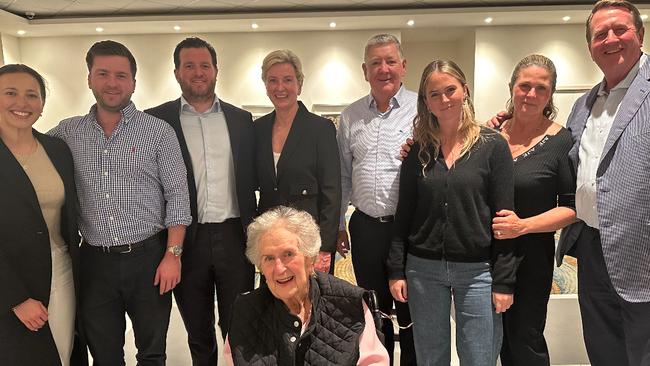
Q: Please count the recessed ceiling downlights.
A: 9